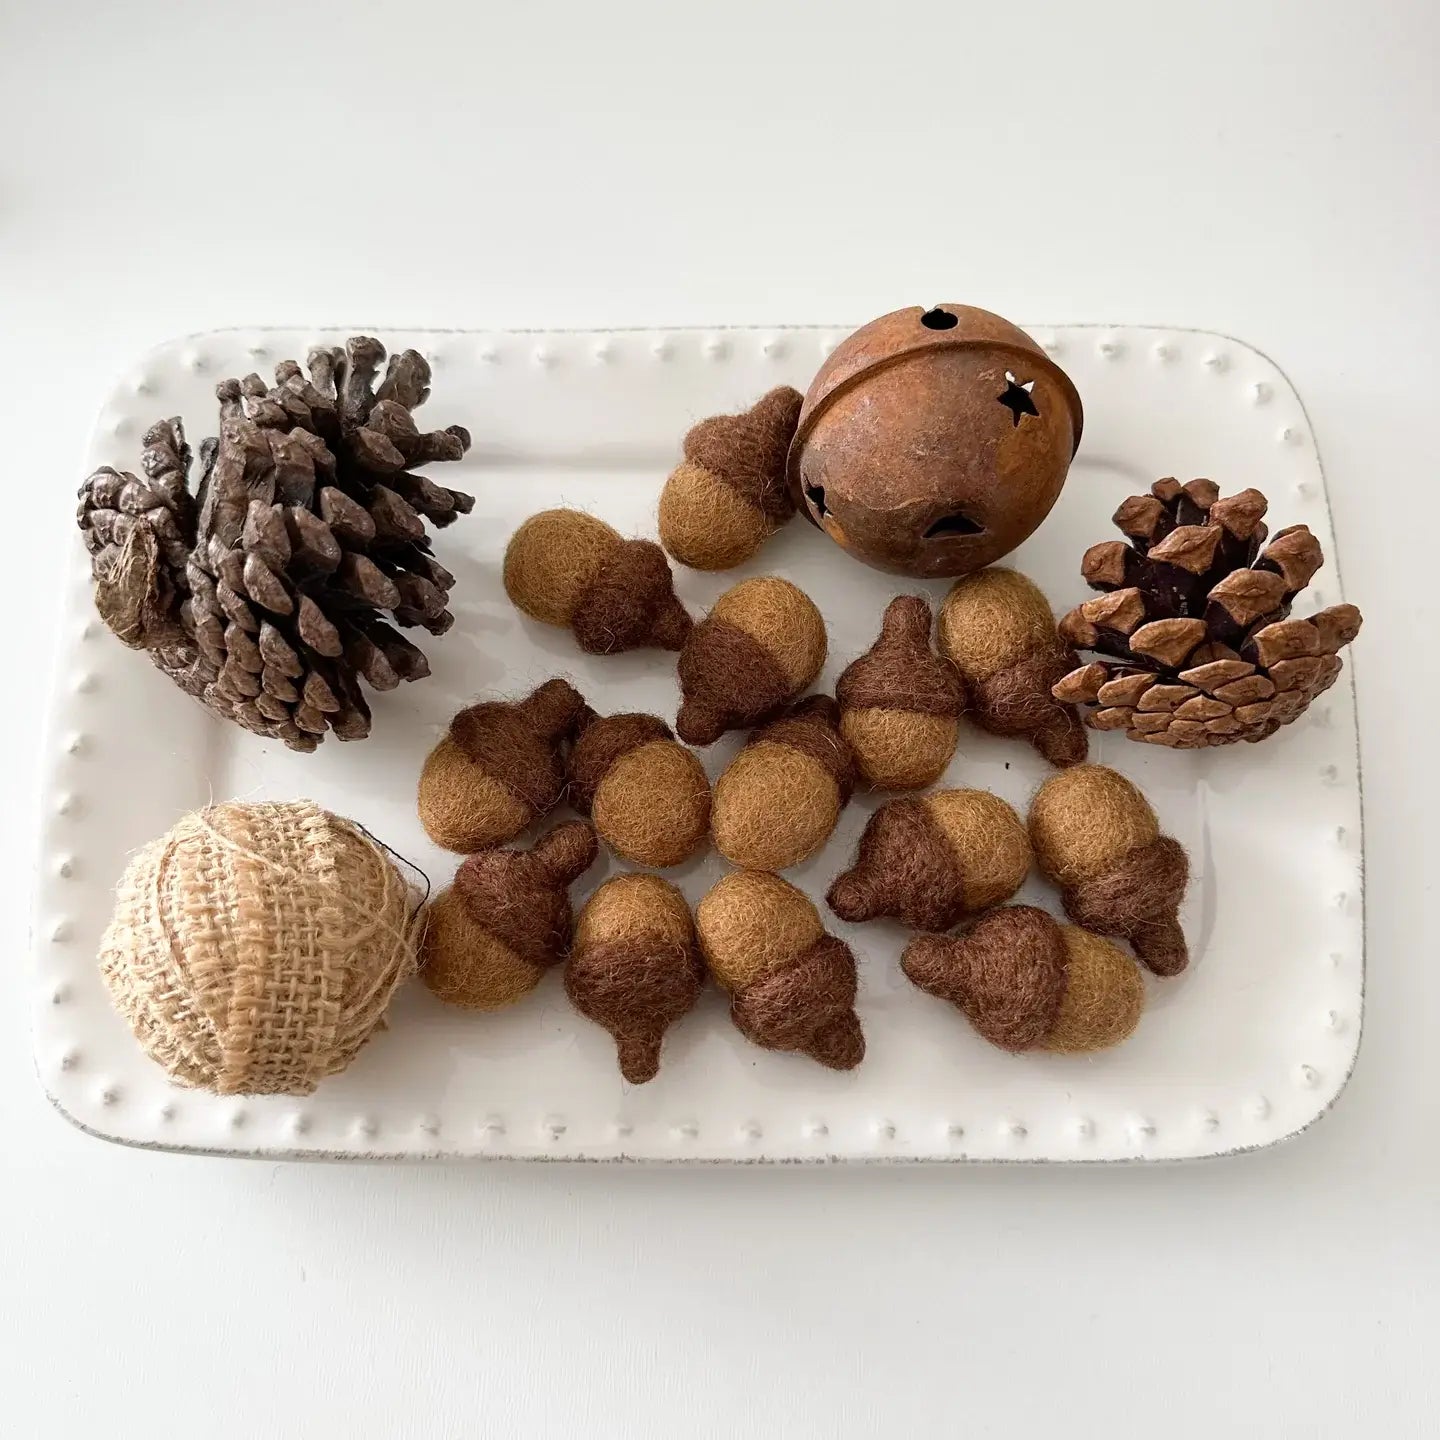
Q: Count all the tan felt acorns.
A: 14